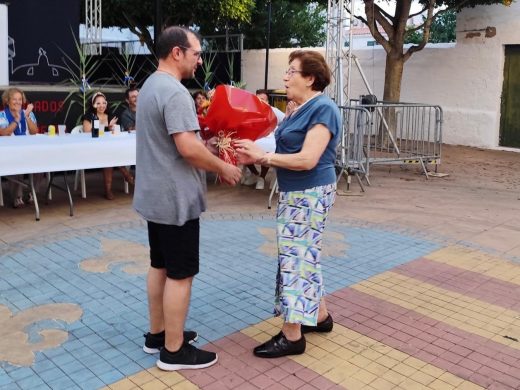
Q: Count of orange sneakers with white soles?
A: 0